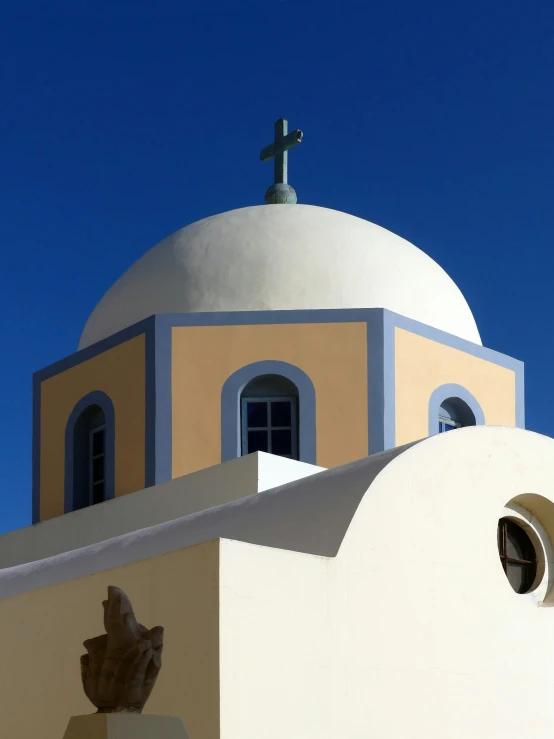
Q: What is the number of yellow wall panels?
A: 3